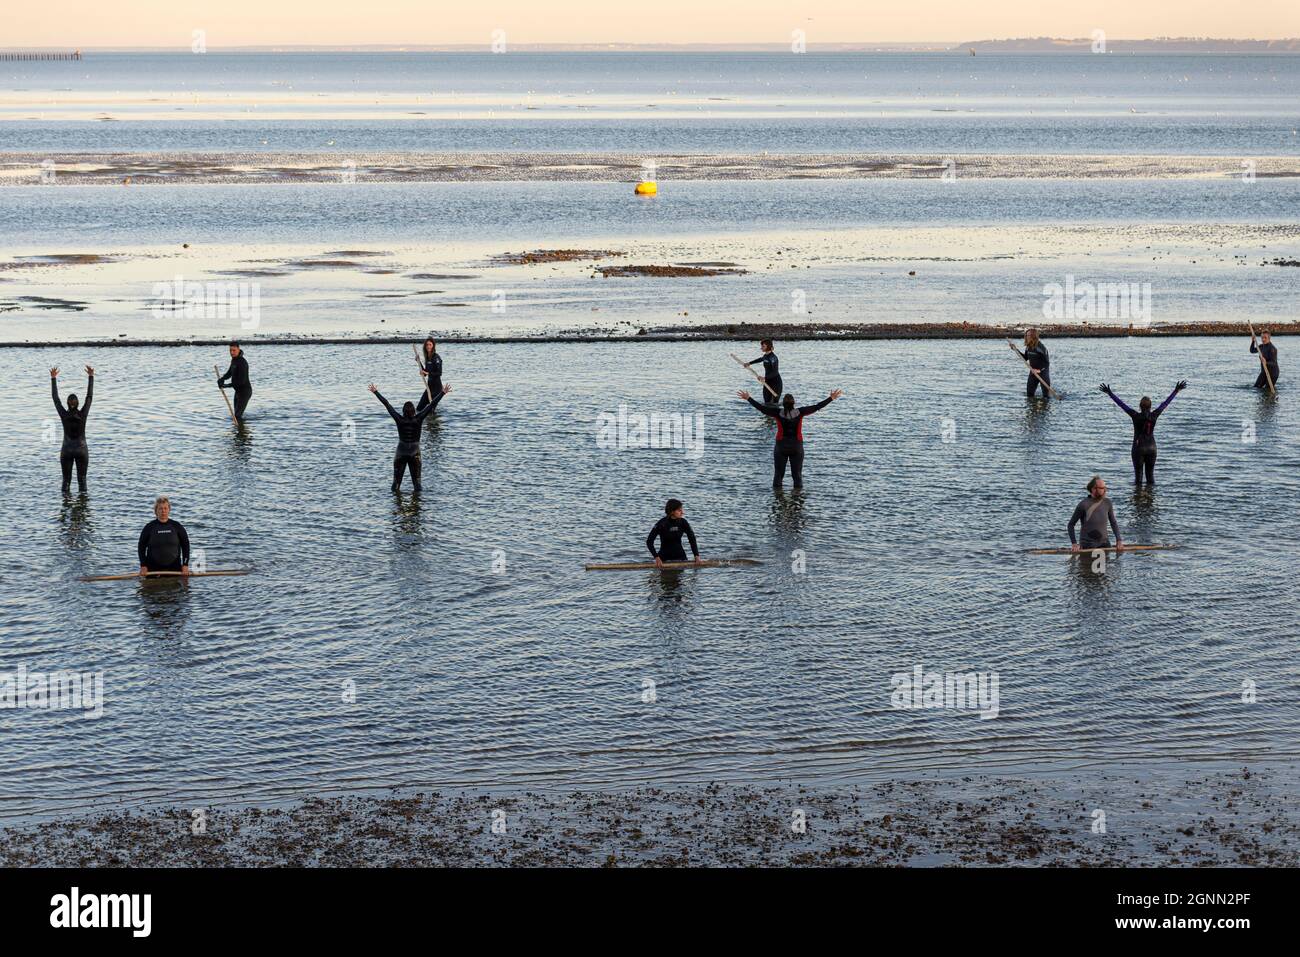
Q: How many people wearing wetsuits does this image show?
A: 12